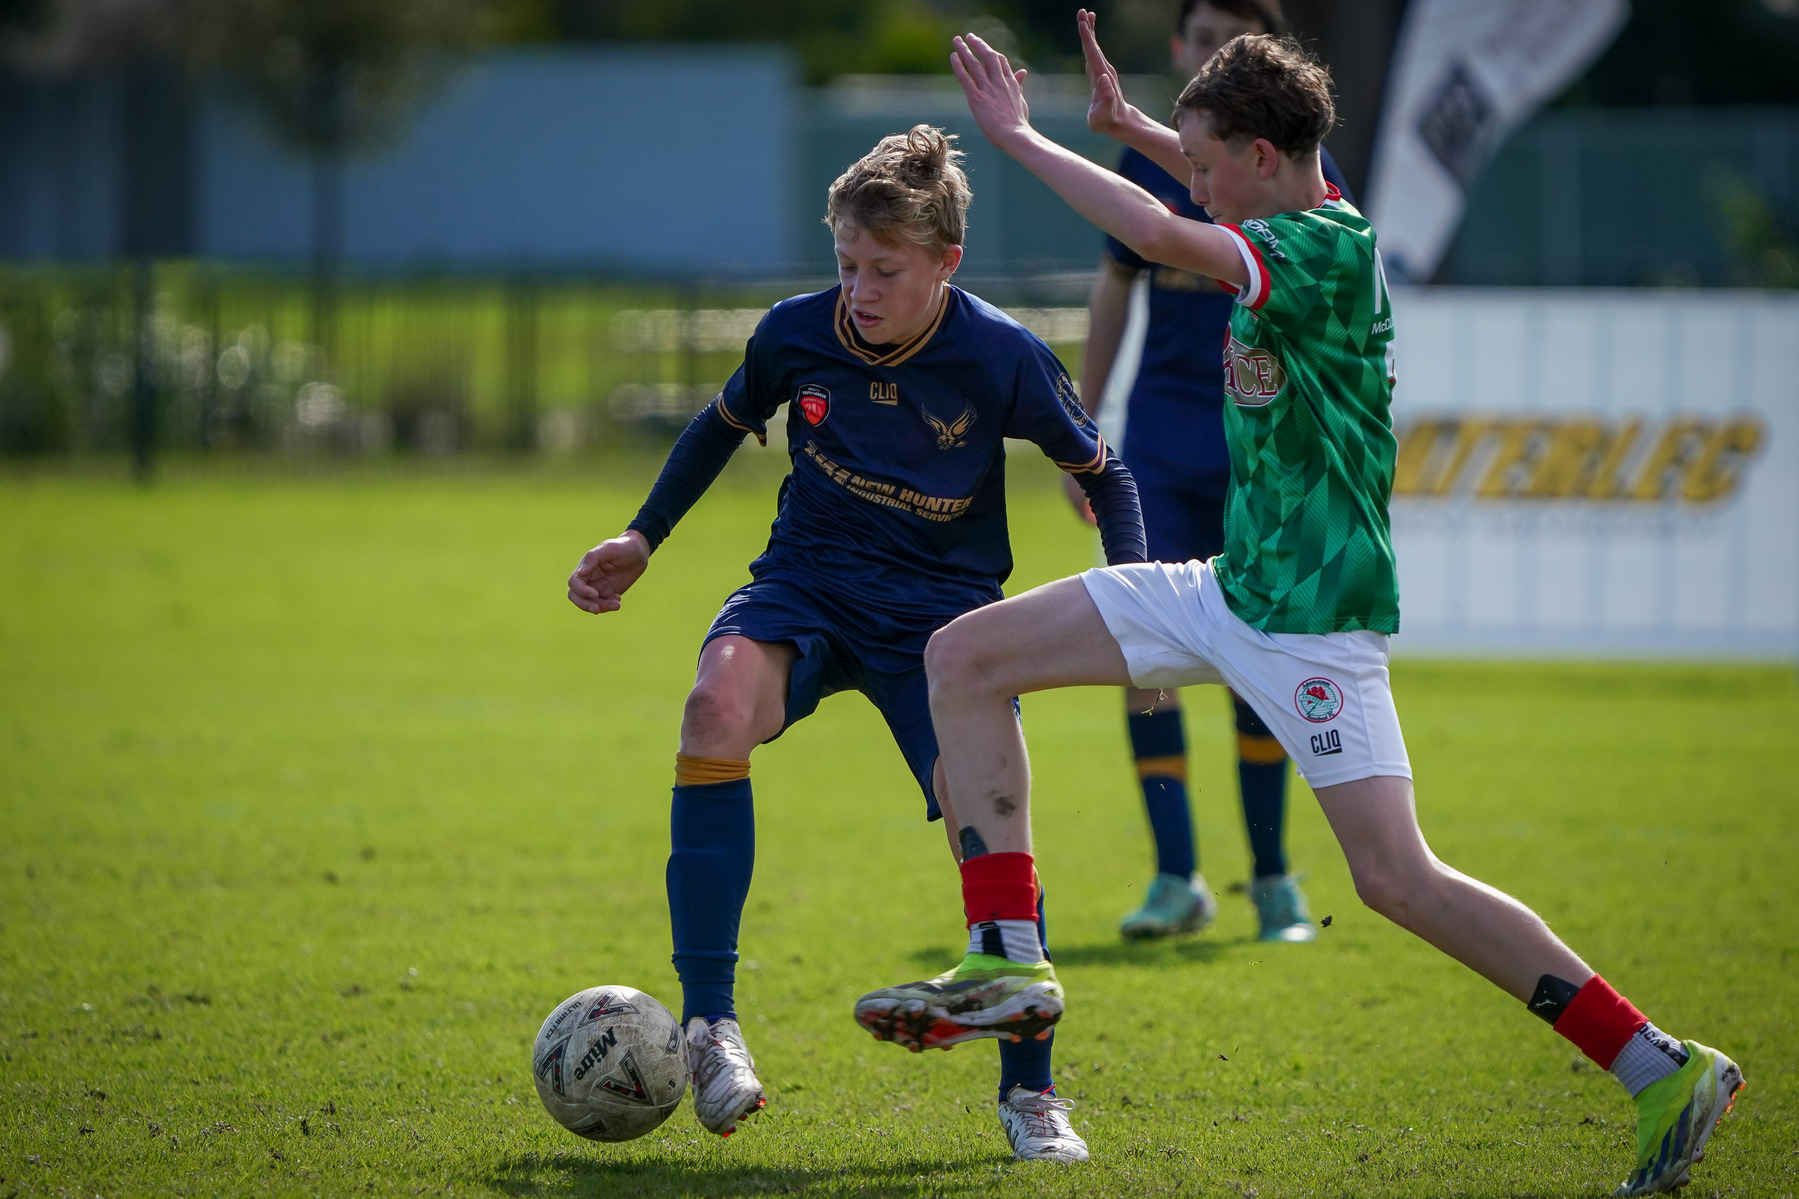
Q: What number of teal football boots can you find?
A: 2